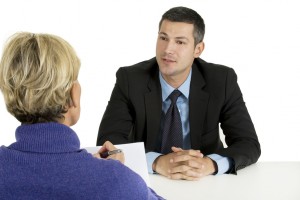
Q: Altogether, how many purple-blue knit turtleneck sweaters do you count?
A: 1